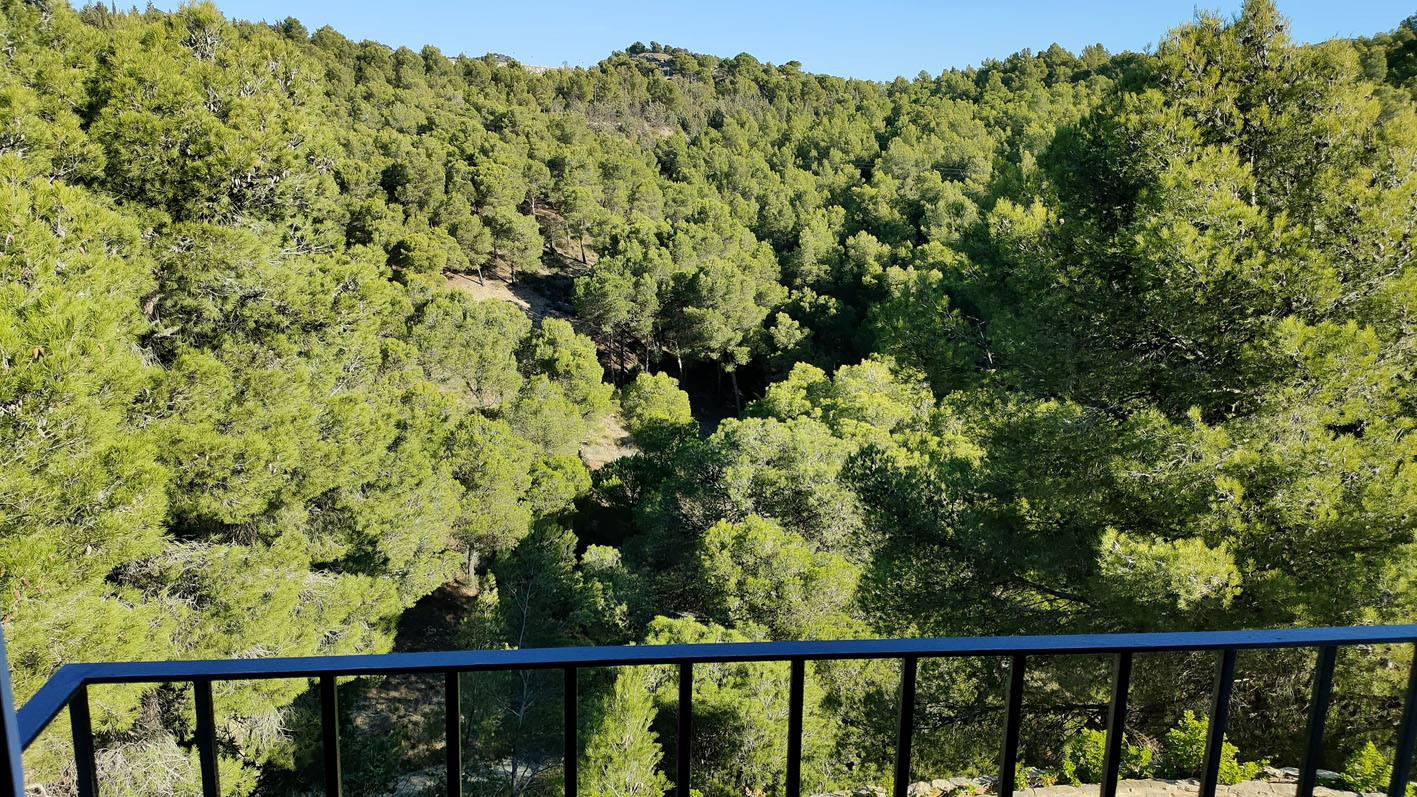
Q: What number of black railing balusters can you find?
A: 13